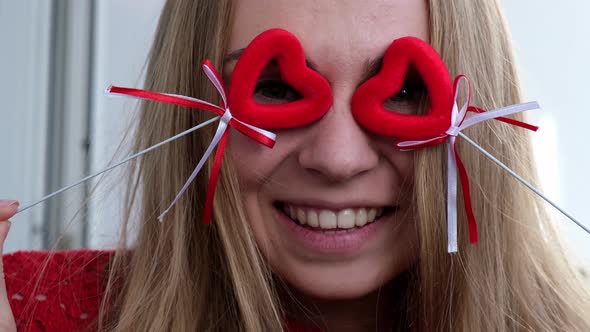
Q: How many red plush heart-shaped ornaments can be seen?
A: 2